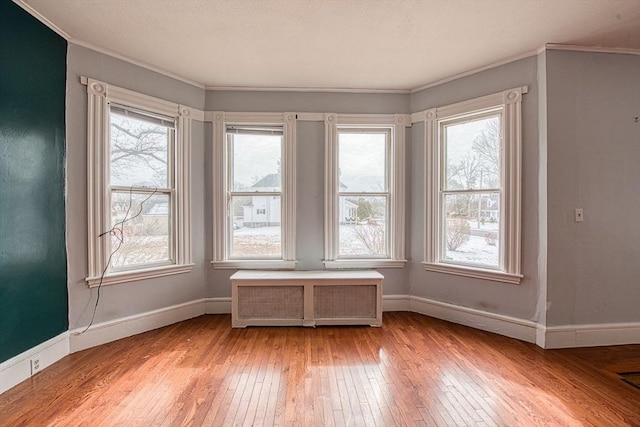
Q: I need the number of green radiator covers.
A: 0